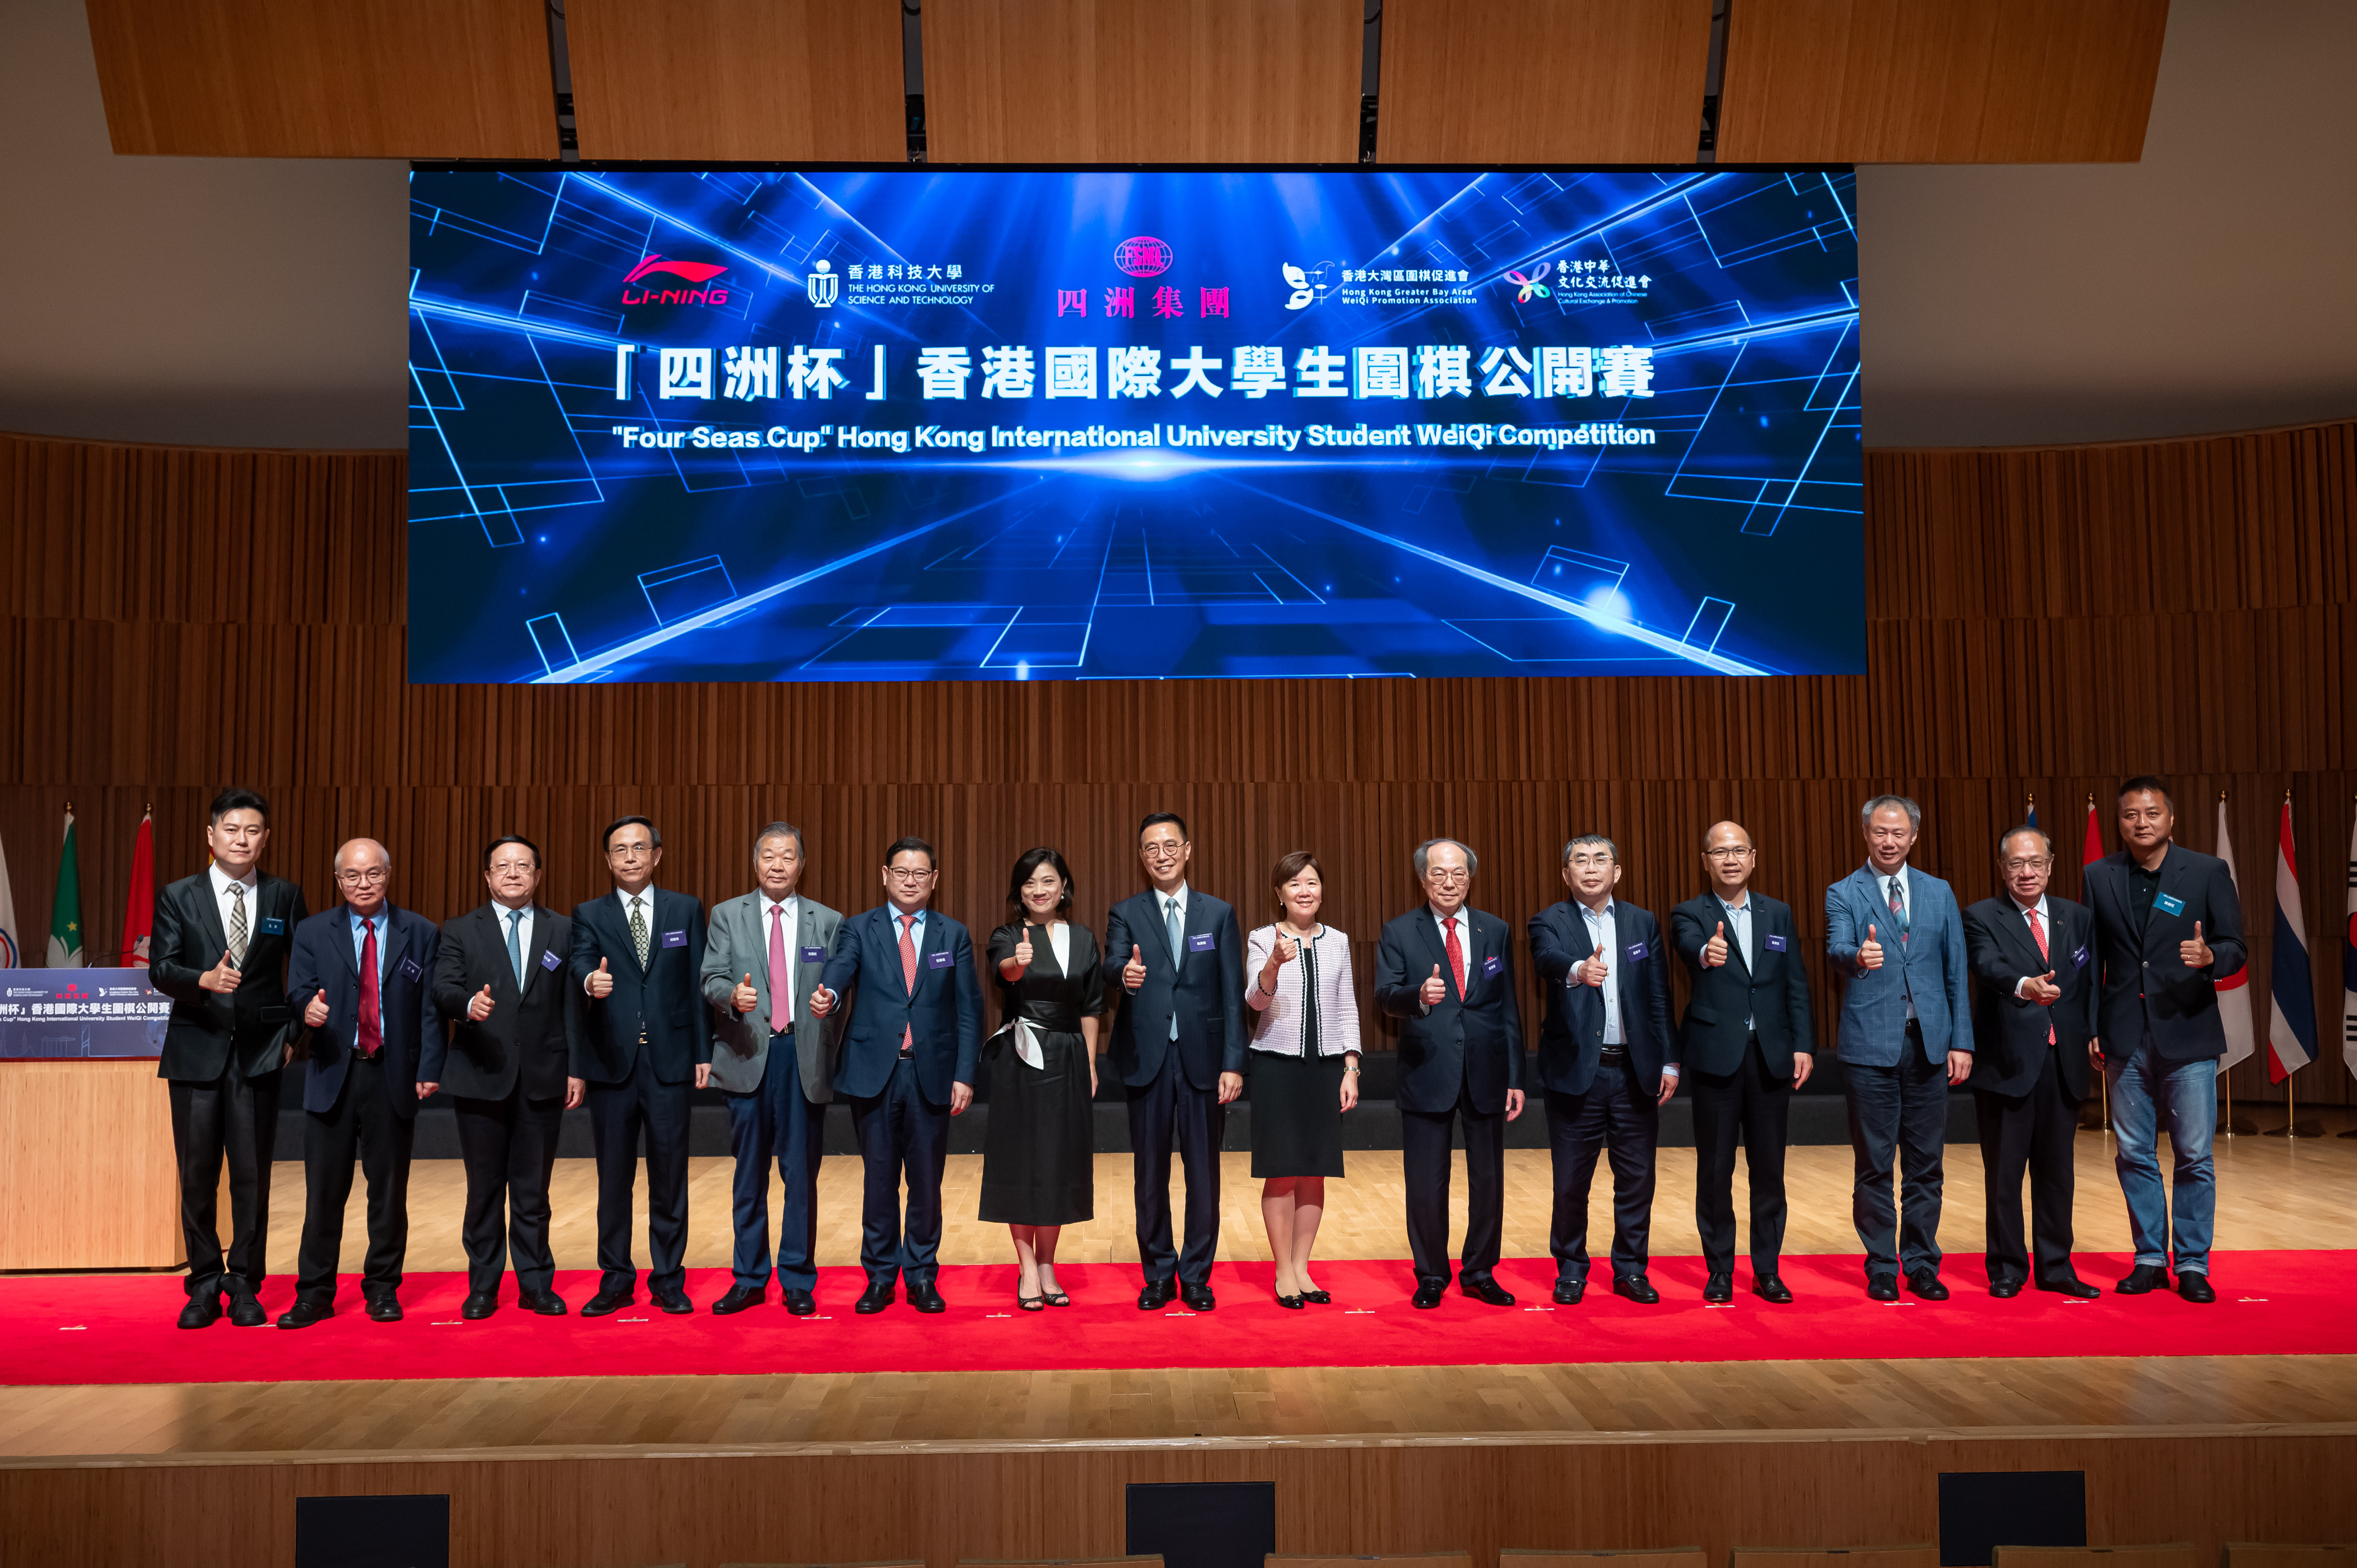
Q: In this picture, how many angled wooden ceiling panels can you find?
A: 5